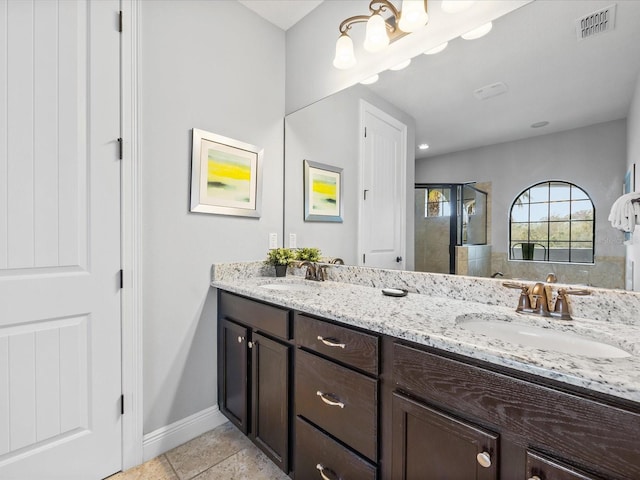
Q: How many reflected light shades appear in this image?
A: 4